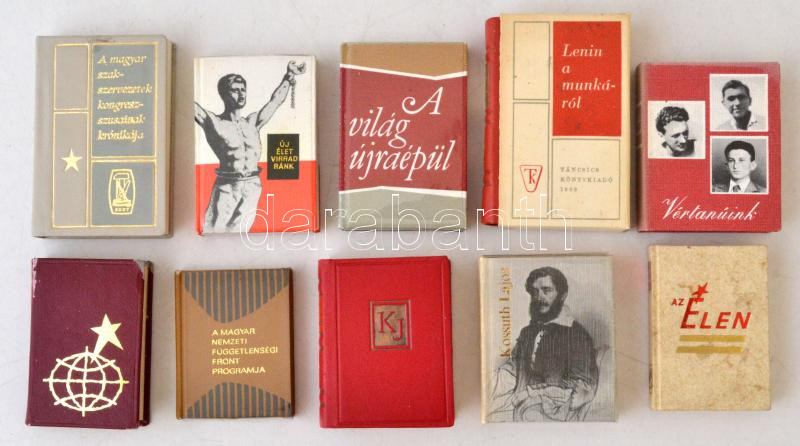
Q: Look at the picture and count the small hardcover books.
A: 10